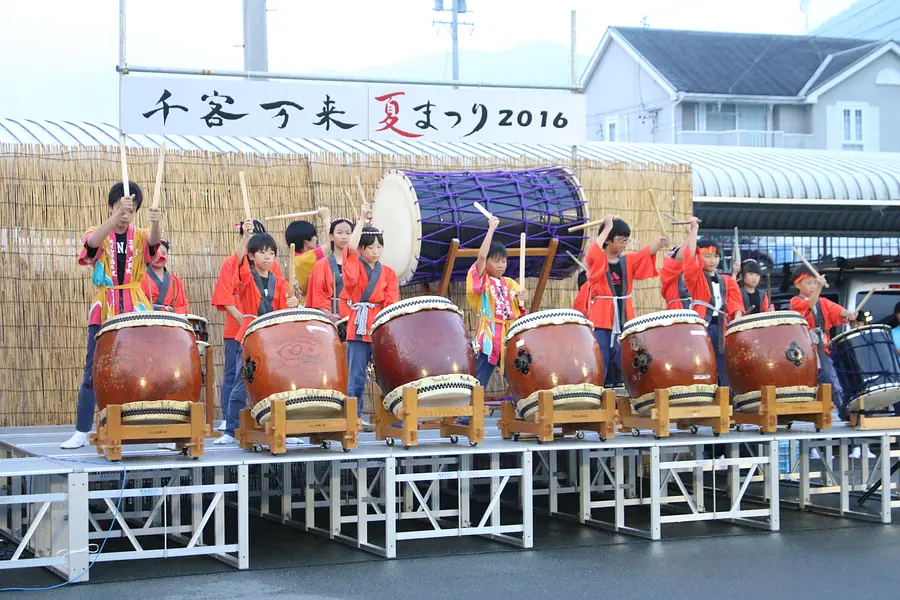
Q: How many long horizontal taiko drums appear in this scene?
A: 1